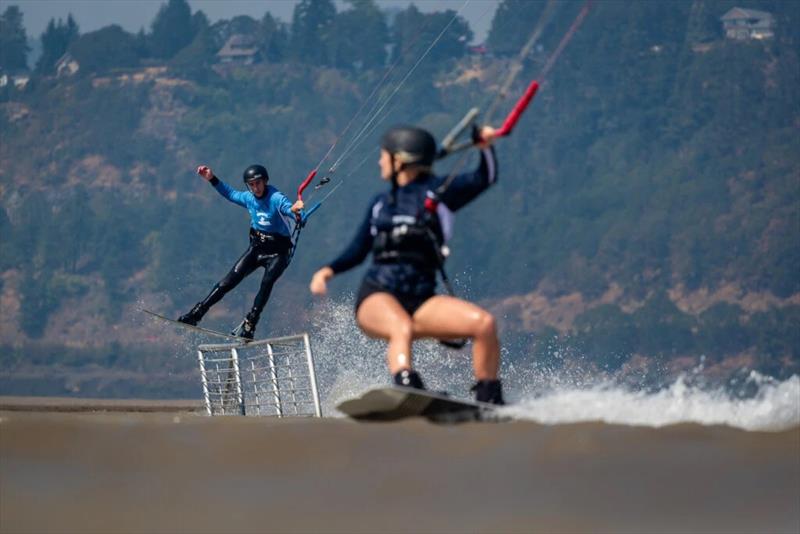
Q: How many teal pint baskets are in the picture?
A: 0